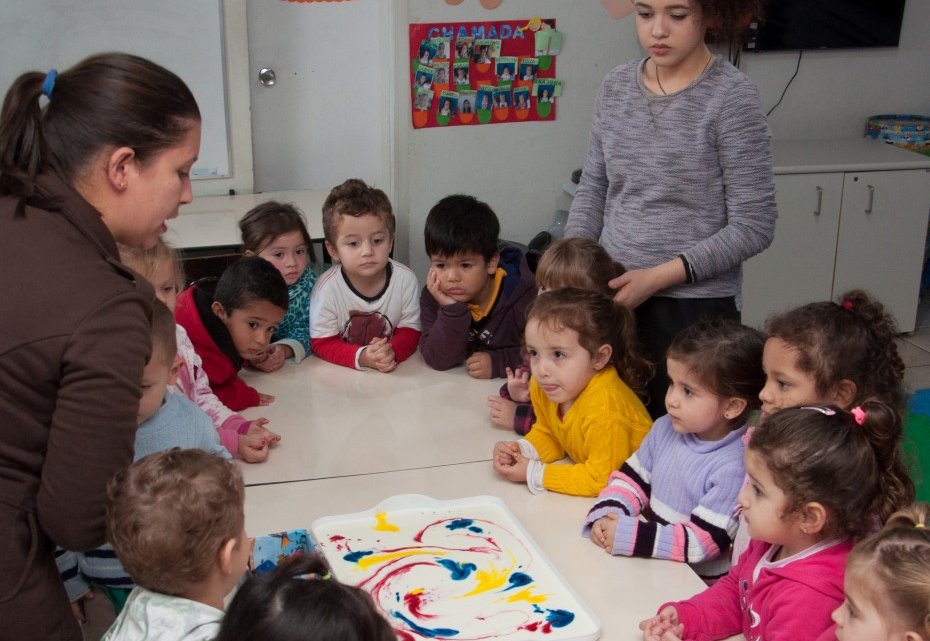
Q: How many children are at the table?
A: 14